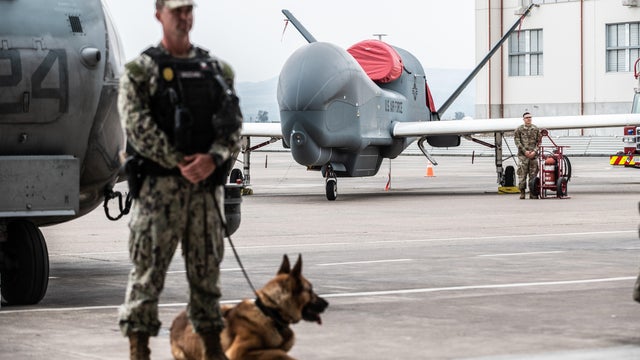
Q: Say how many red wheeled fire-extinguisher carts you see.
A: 1